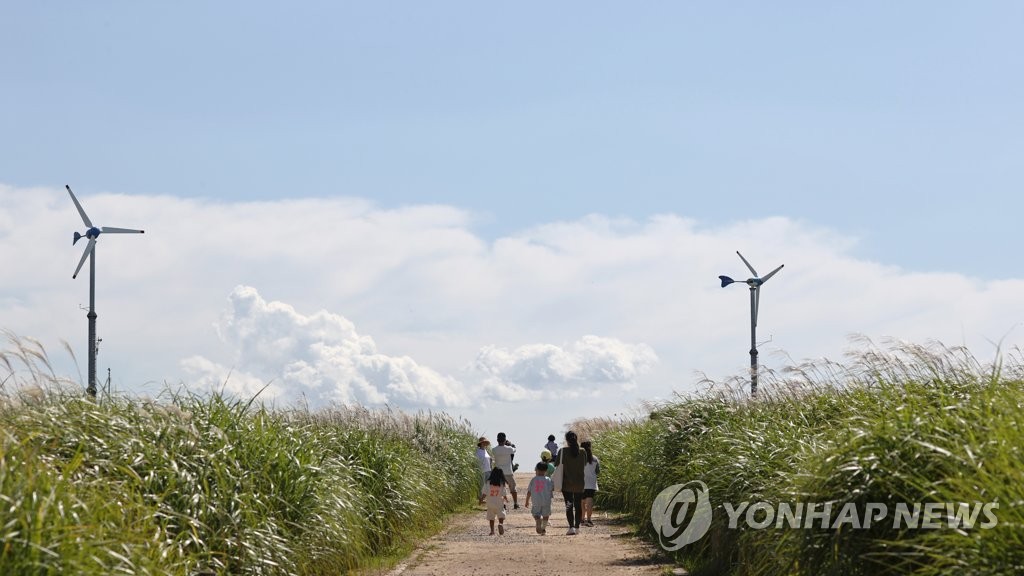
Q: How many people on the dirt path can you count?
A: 8